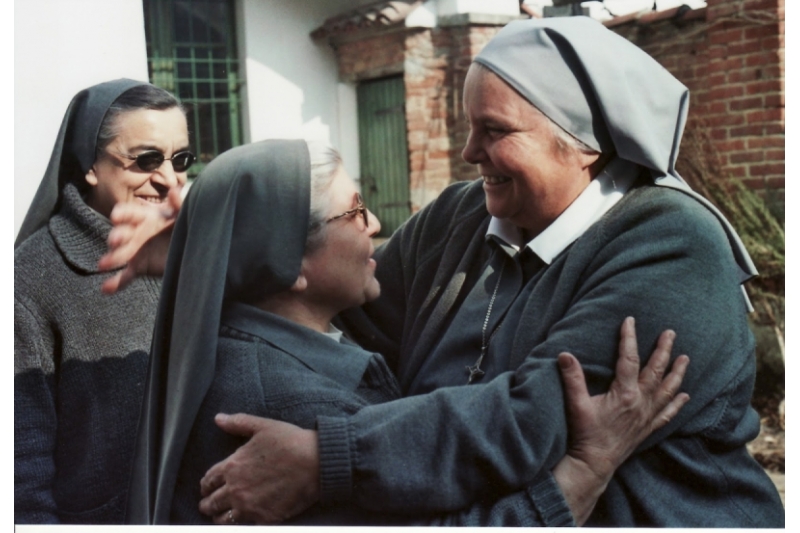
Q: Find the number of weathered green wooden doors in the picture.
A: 1